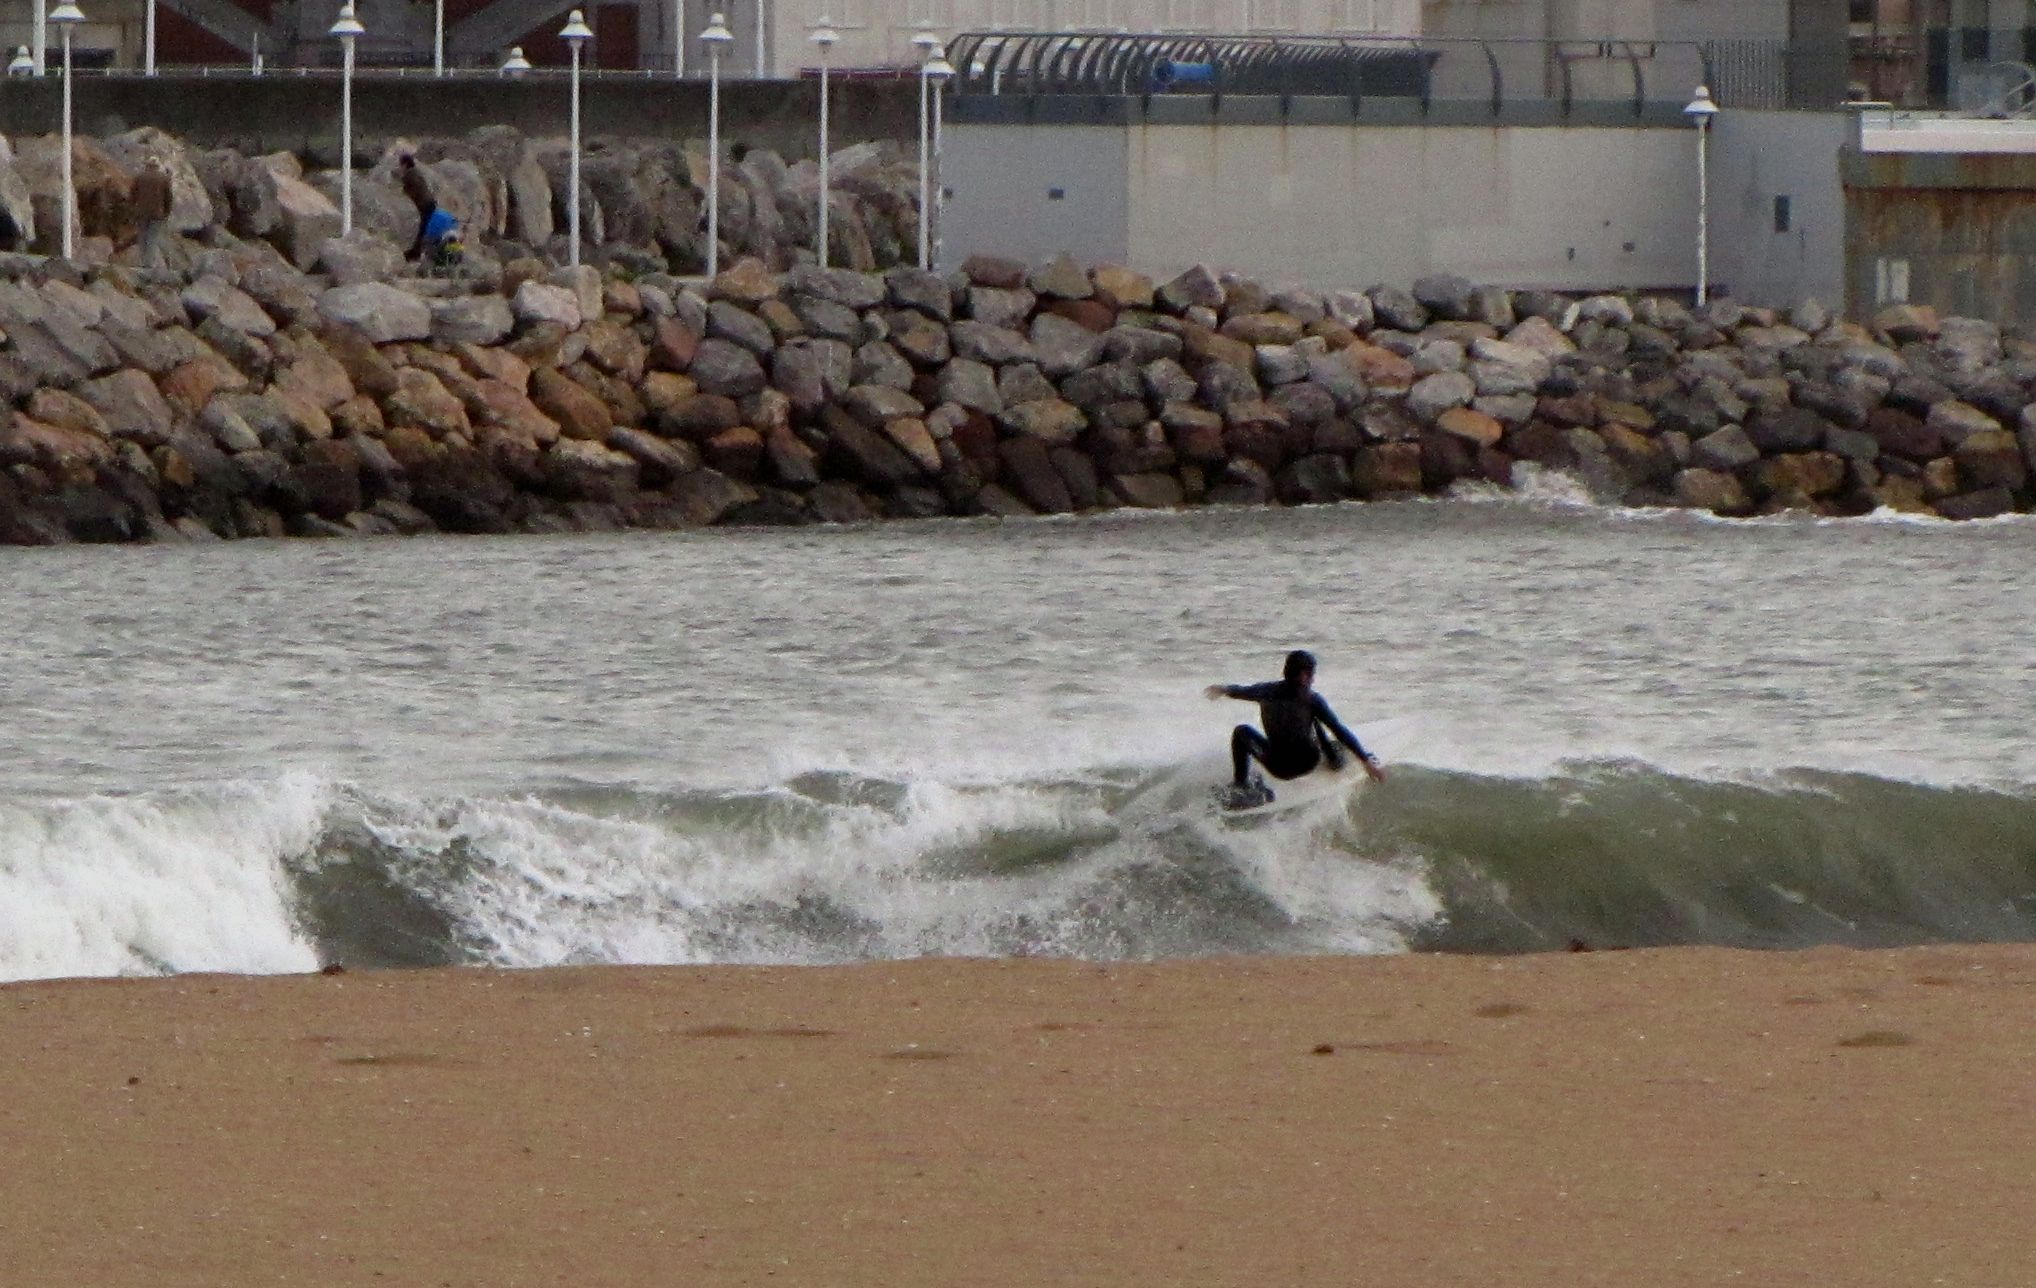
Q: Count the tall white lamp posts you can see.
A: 8